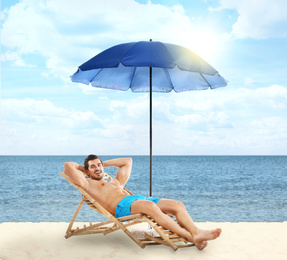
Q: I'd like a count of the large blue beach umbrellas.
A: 1